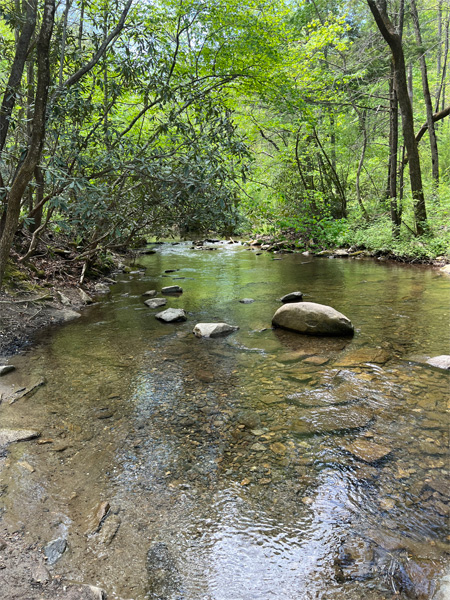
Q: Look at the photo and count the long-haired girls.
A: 0